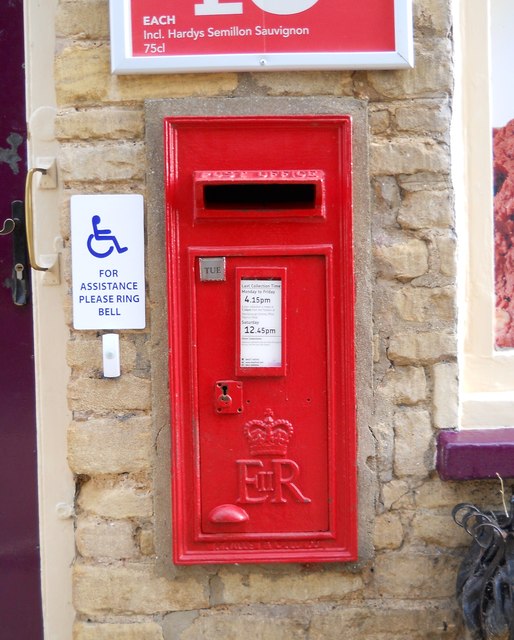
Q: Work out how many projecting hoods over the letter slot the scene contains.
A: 1